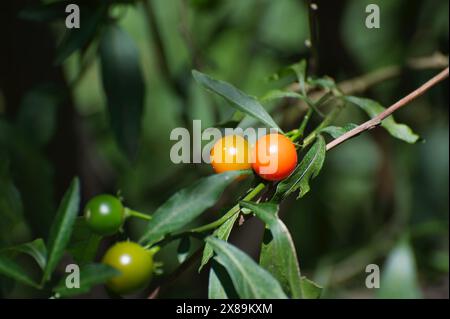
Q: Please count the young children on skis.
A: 0